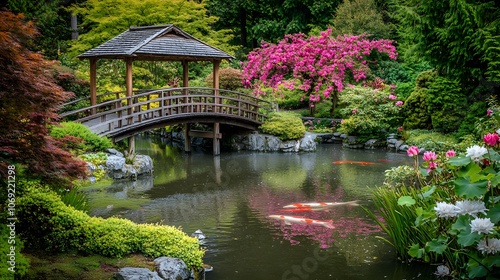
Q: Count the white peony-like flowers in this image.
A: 6